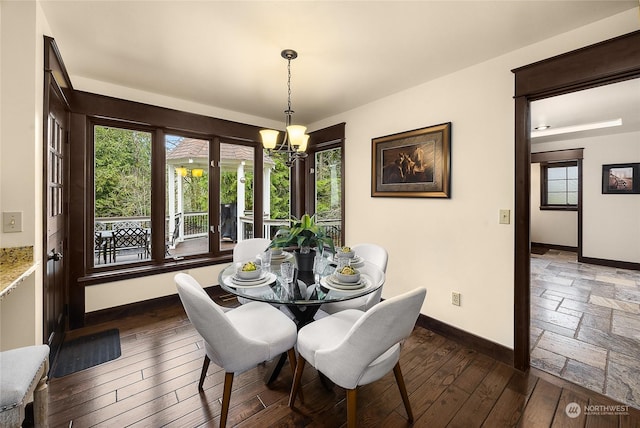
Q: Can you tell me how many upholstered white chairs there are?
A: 4